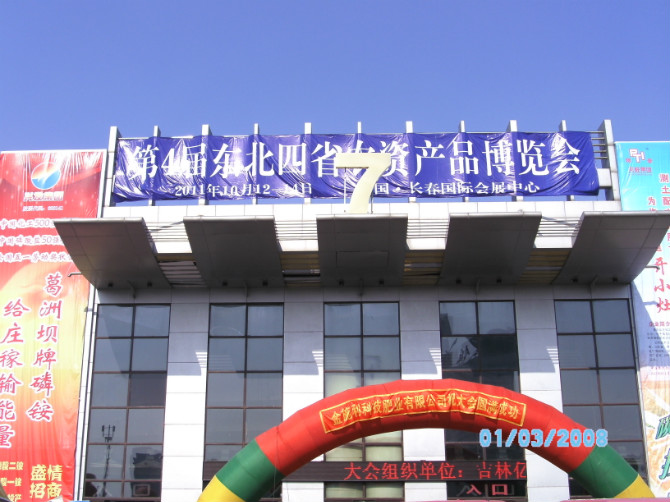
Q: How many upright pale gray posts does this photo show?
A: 11